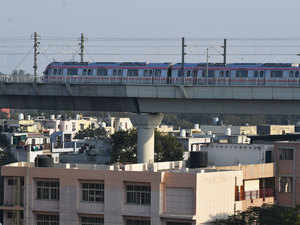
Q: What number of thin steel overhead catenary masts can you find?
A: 4